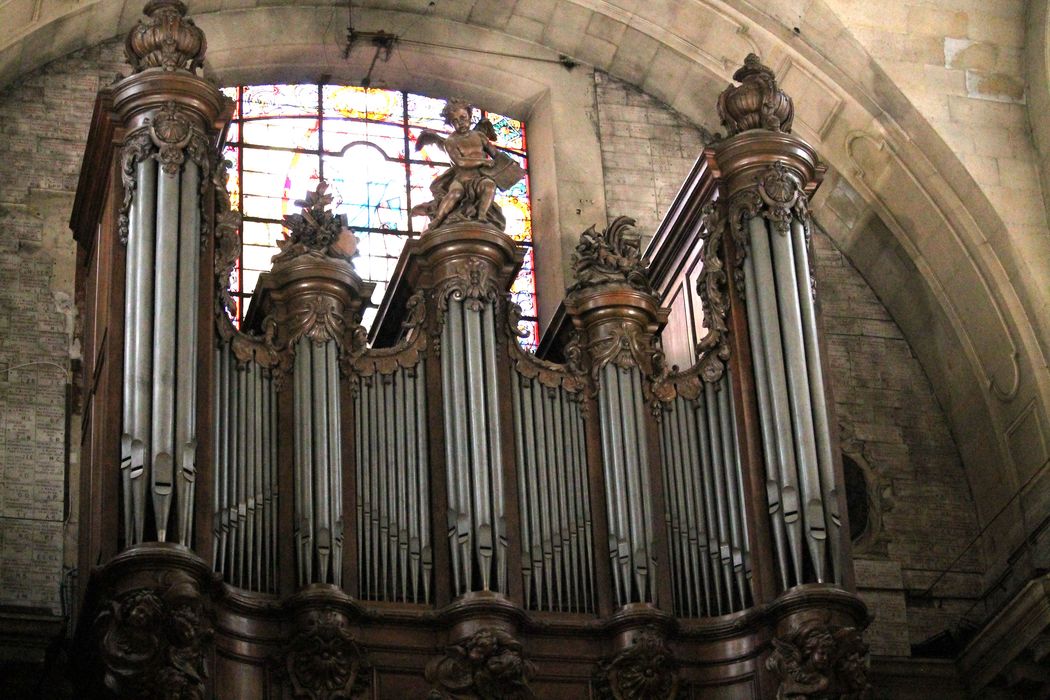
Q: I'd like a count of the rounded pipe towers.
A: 5